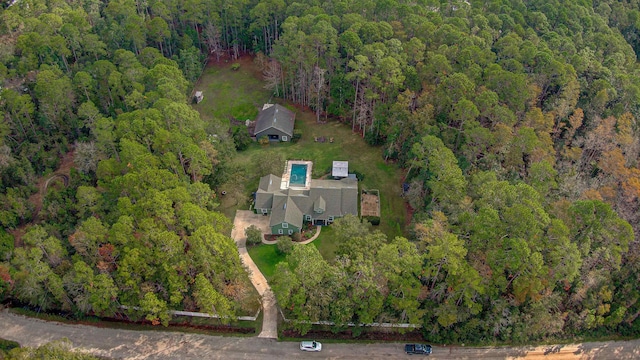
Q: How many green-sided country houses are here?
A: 1